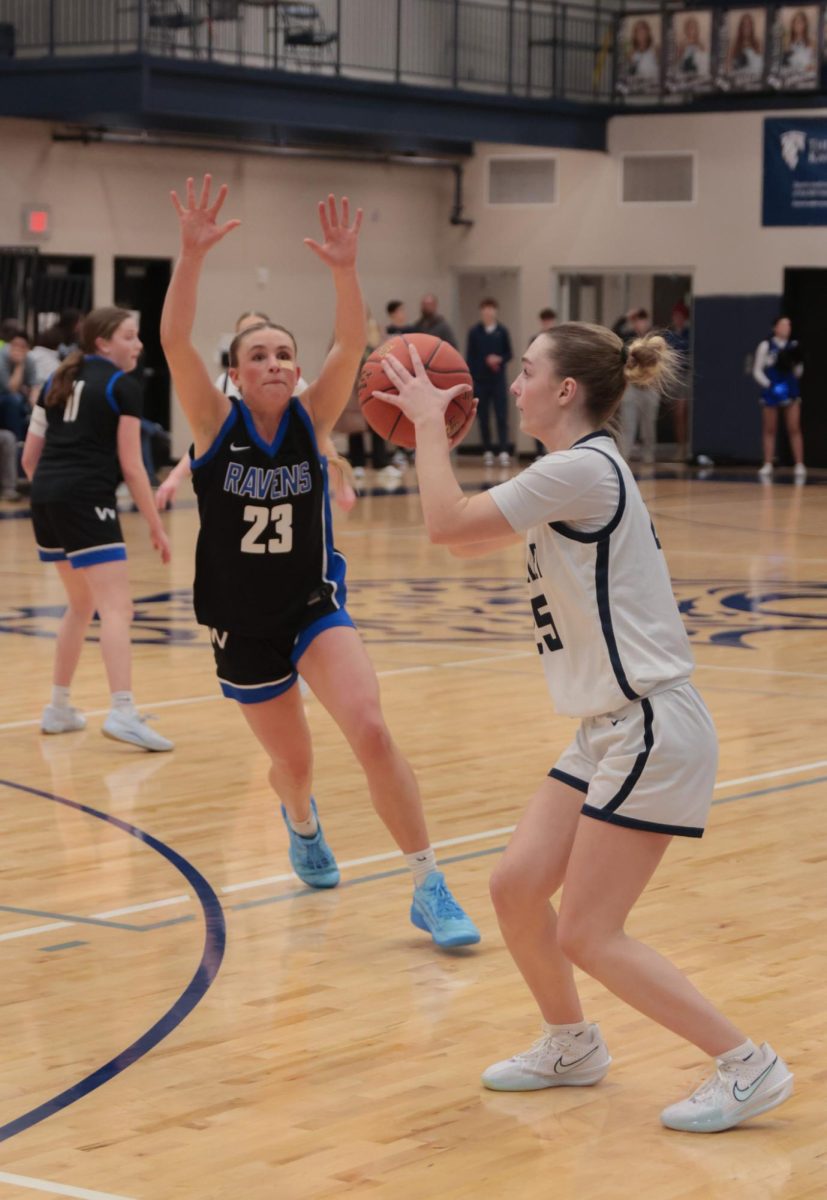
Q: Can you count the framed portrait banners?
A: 4